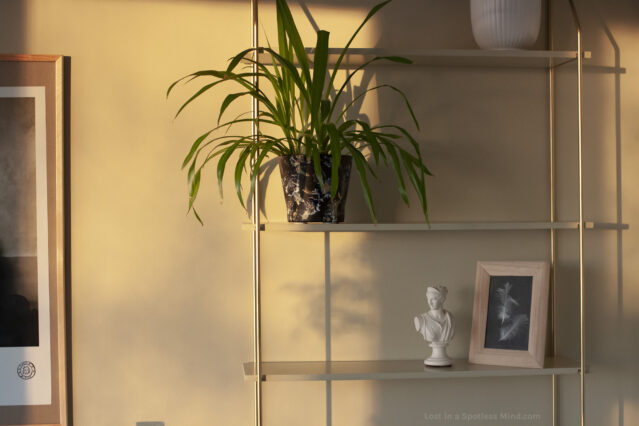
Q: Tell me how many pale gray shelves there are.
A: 3